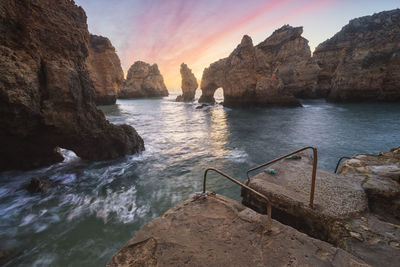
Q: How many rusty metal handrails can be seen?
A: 3